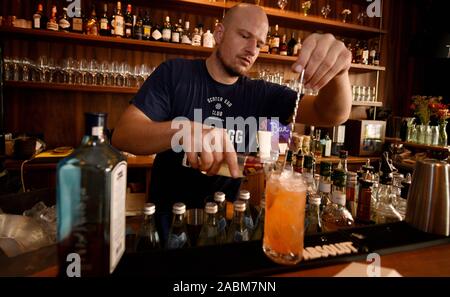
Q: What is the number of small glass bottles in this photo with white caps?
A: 7